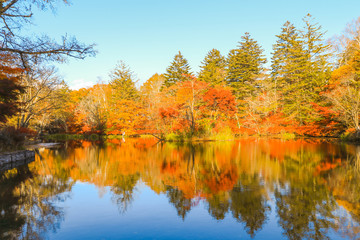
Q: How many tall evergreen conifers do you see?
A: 6